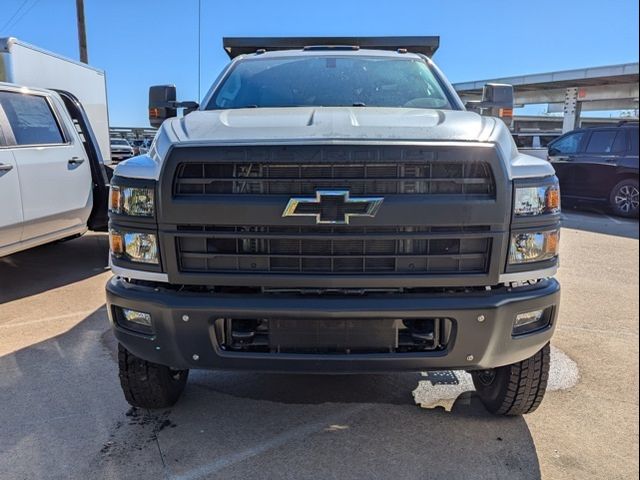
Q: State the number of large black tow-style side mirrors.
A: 2